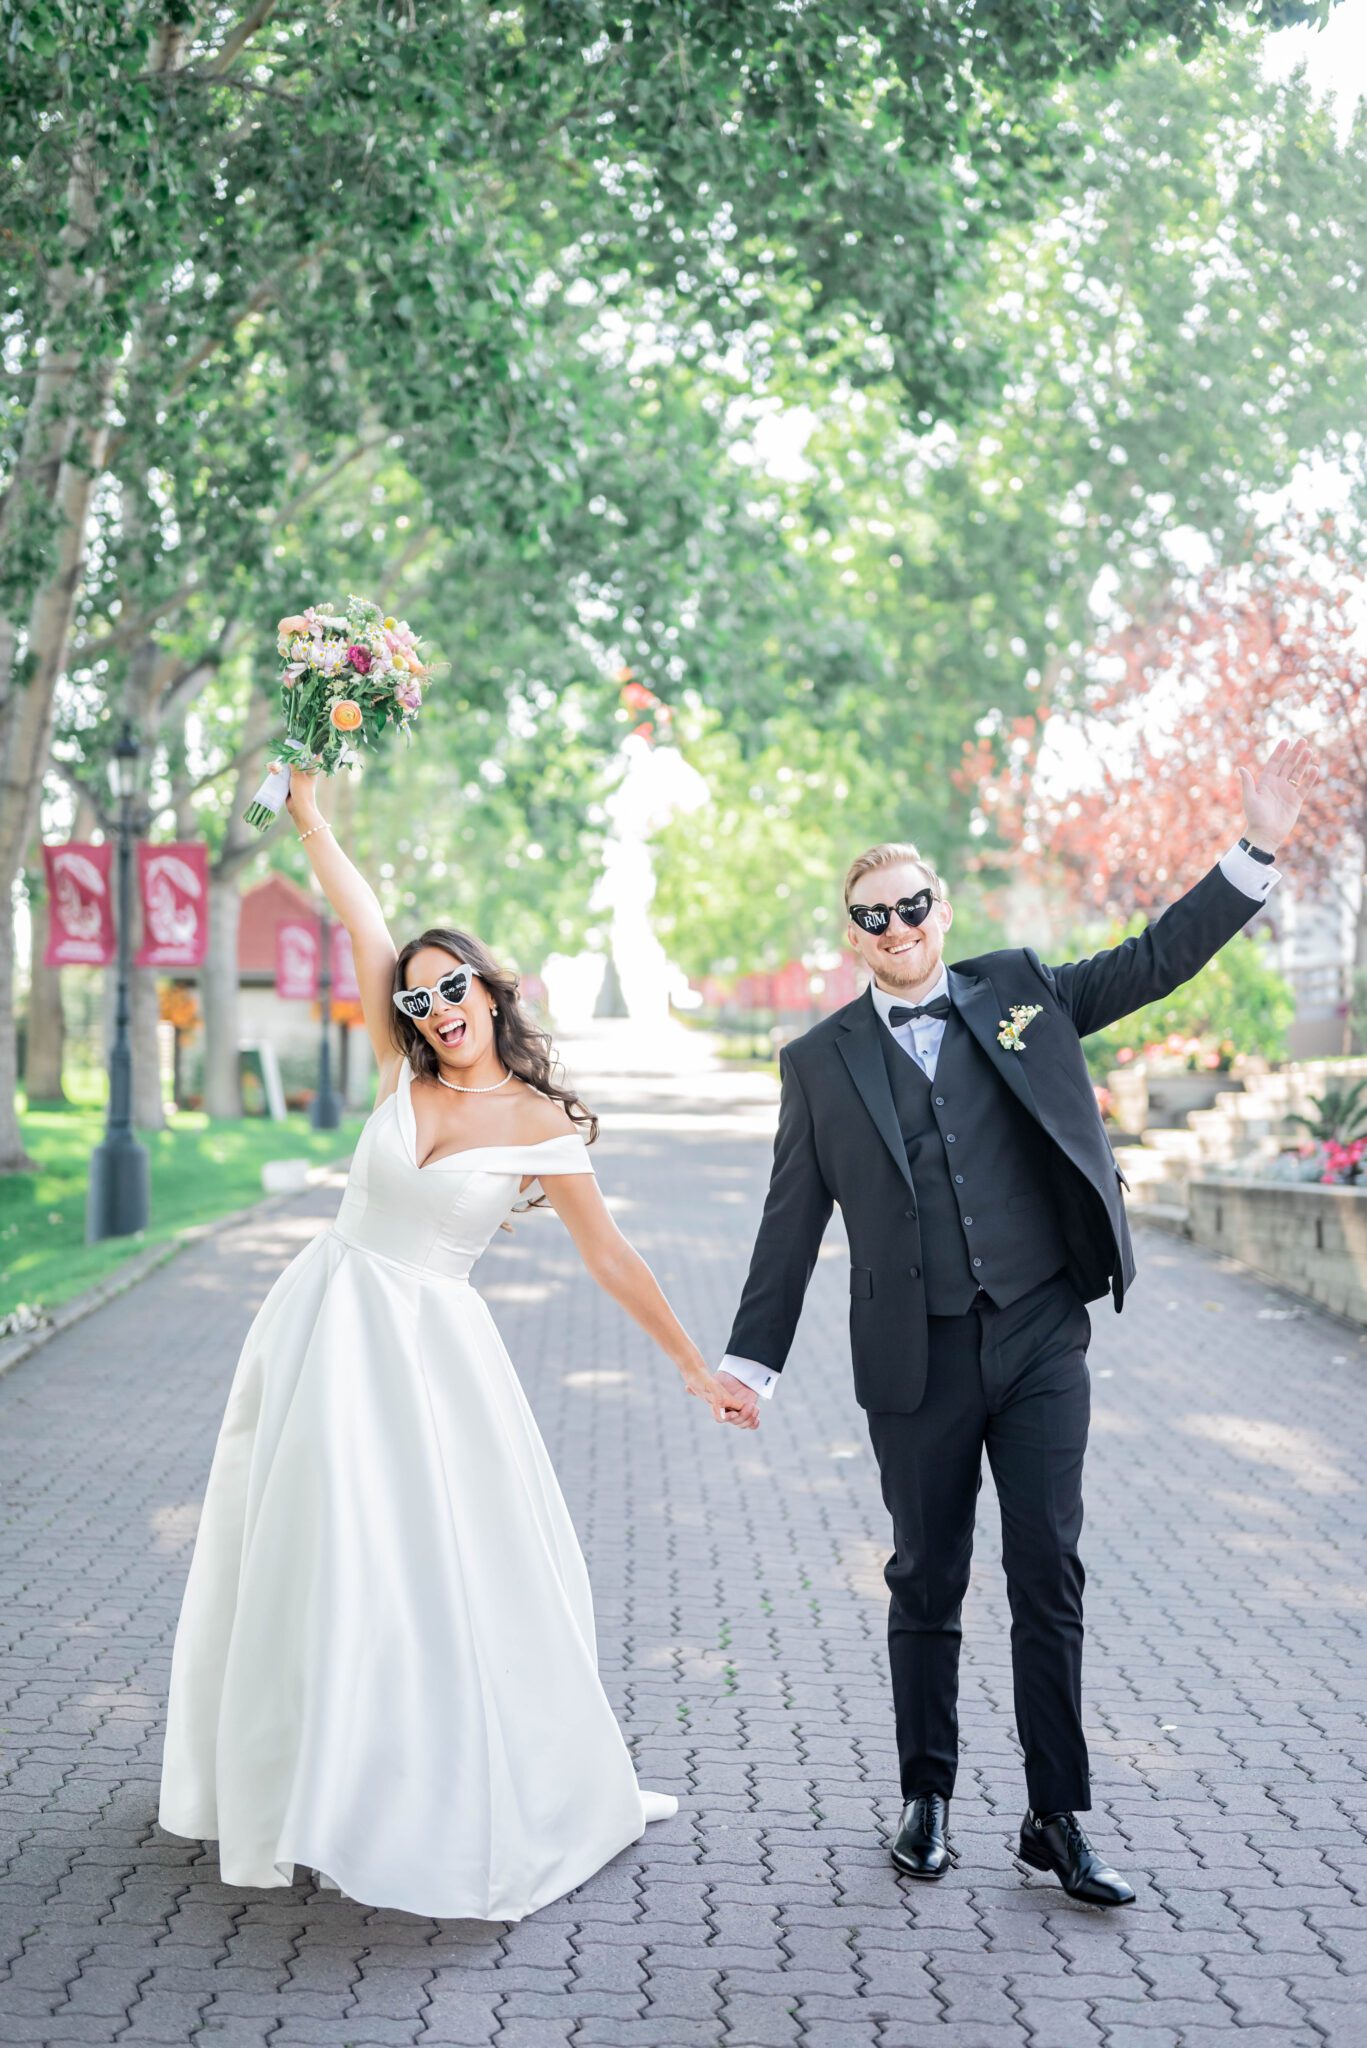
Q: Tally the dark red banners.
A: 4